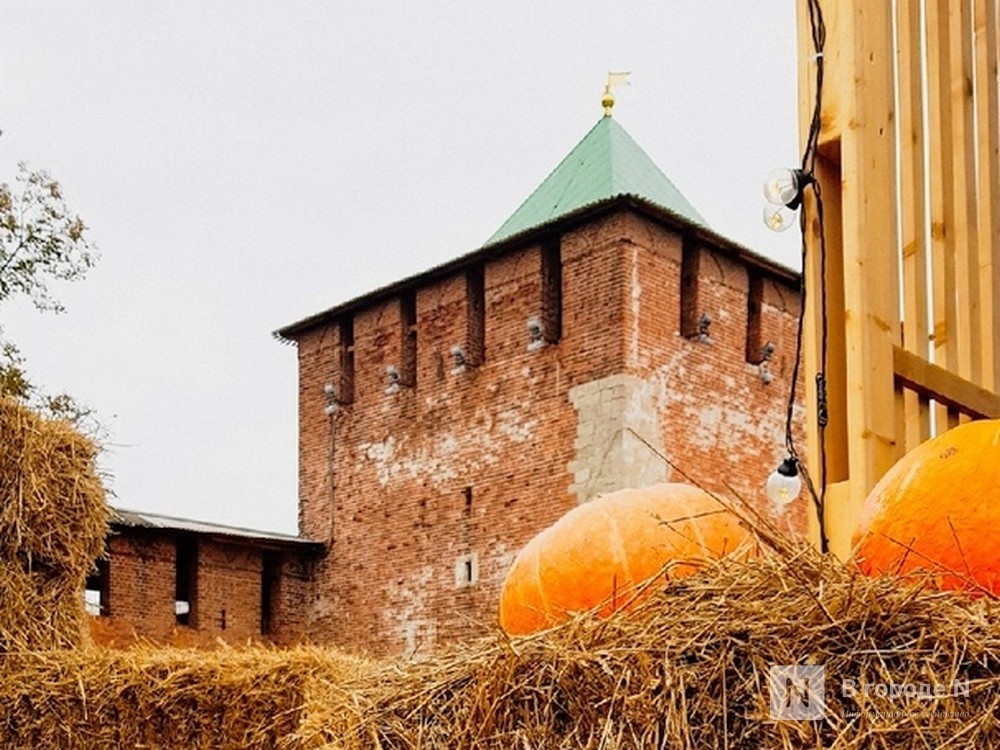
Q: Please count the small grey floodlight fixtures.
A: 6